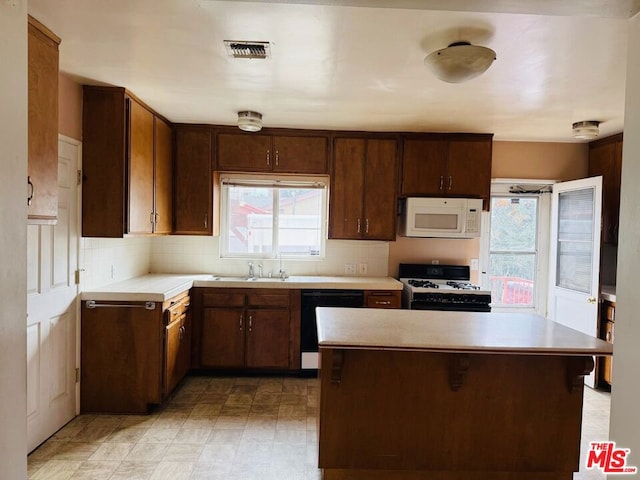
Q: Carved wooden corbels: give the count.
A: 3